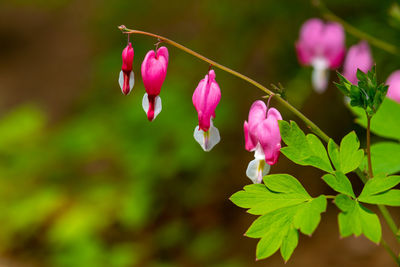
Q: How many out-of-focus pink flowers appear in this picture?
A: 3